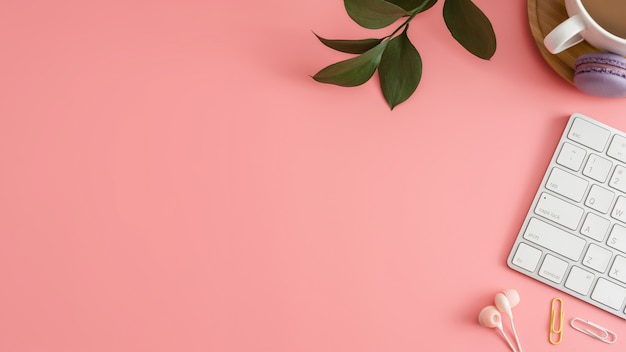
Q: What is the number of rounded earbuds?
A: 2